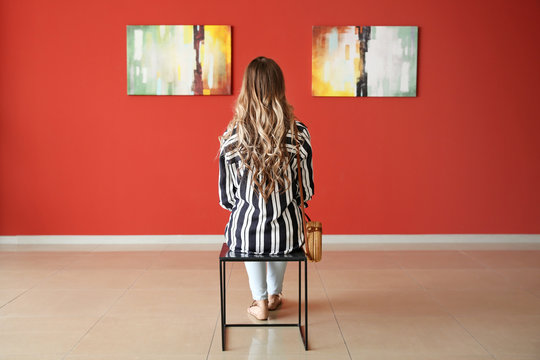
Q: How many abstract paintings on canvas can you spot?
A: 2